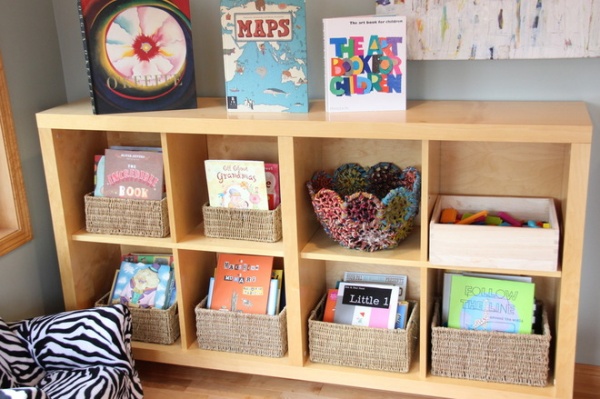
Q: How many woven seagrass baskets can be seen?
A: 6